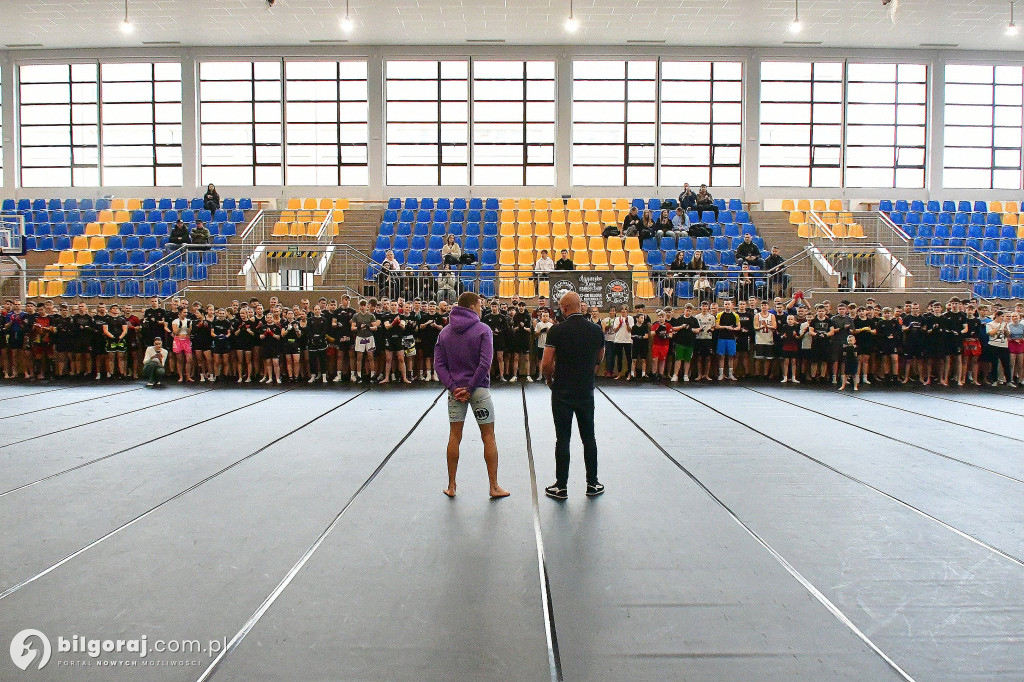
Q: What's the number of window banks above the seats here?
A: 6